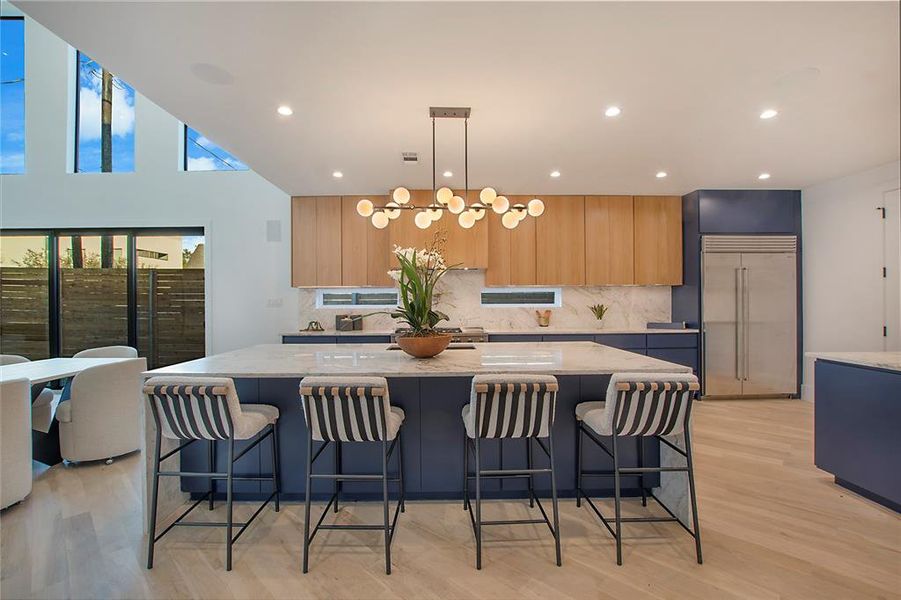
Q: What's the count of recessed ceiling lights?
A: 8